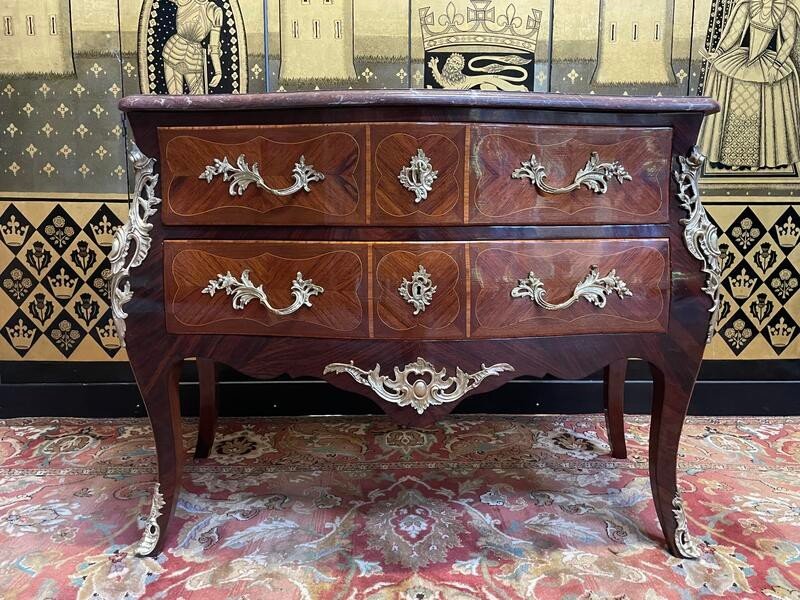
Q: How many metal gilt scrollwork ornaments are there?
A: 11